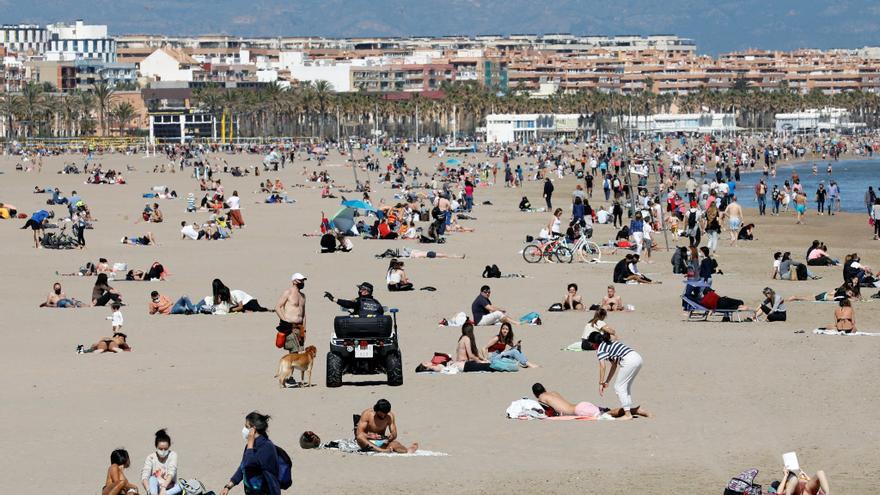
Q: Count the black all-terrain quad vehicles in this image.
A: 1